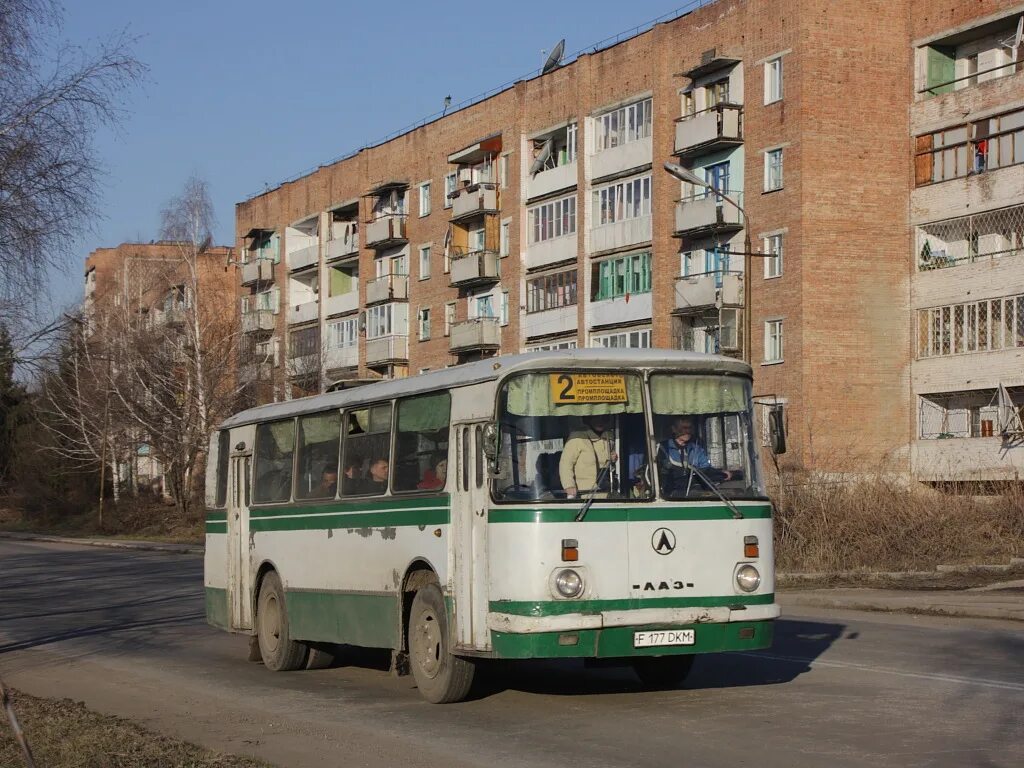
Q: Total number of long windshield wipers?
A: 2